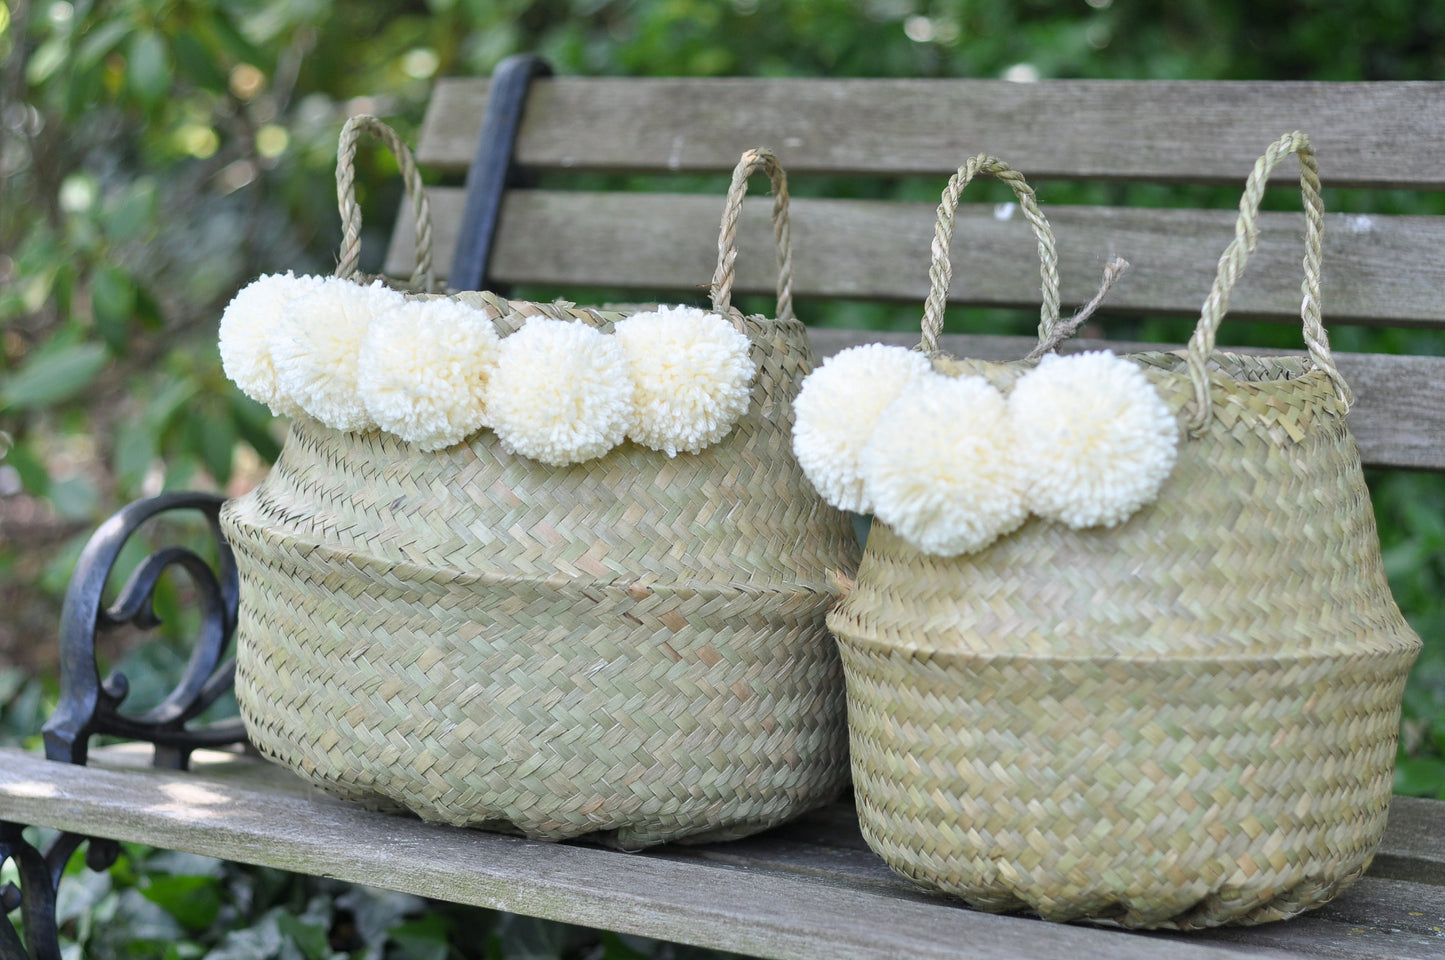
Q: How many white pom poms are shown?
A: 8